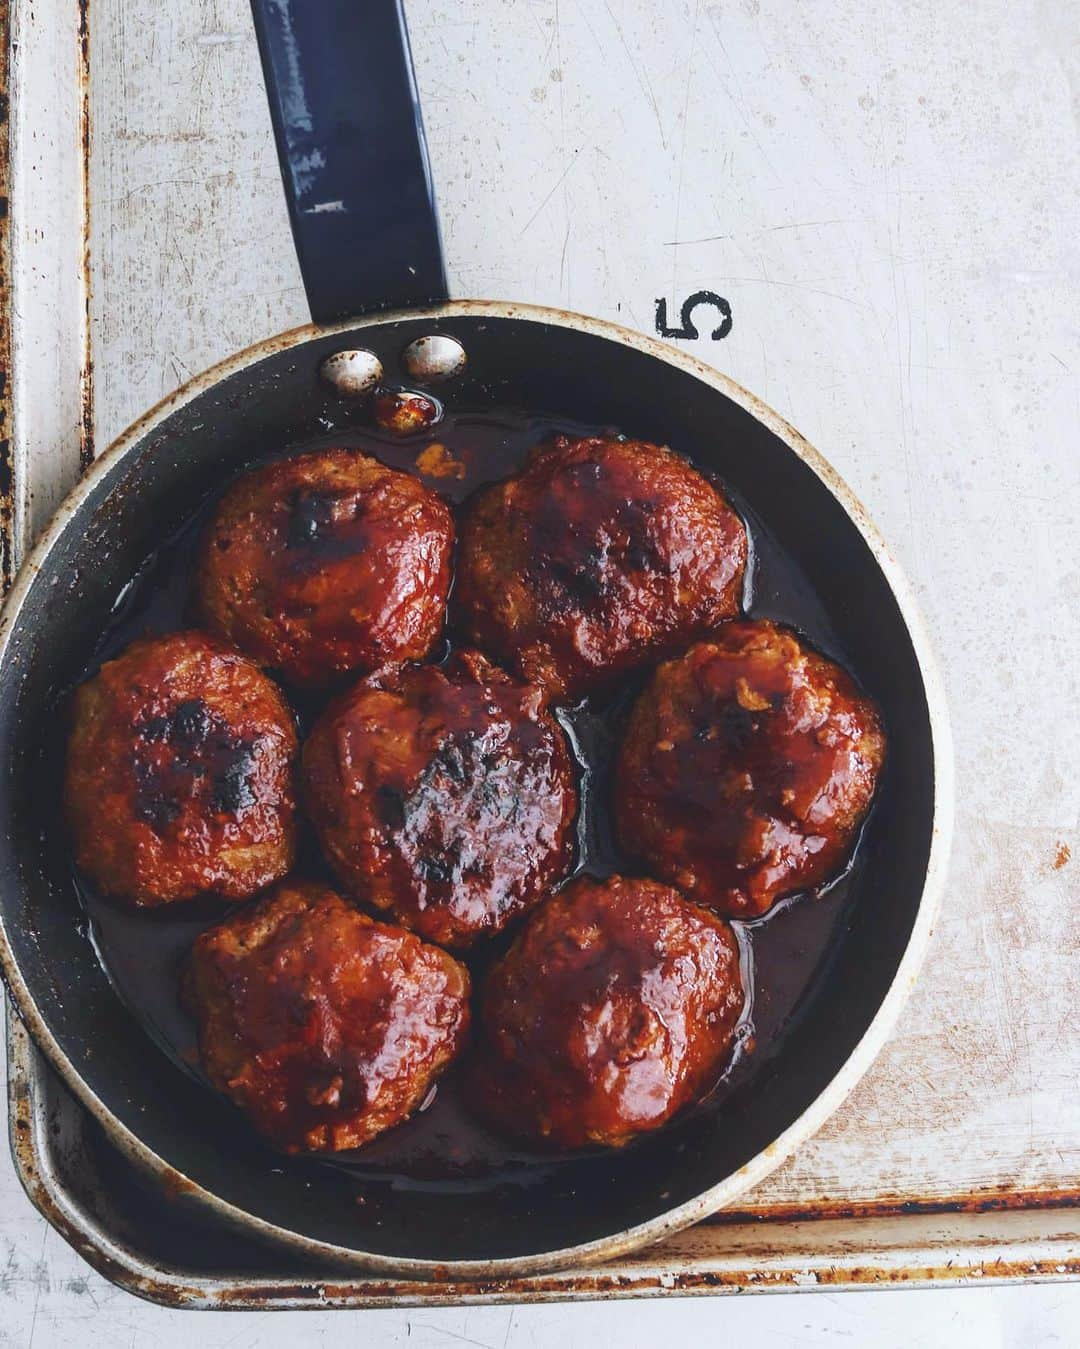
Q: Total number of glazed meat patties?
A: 7